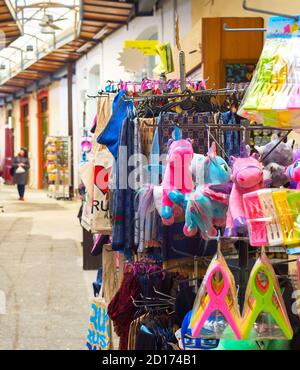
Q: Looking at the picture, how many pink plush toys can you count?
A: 3